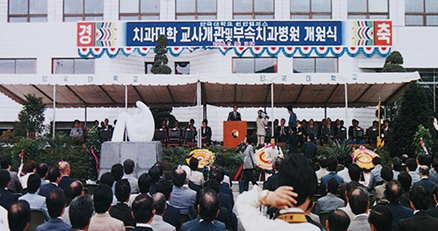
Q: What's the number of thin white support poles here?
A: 5